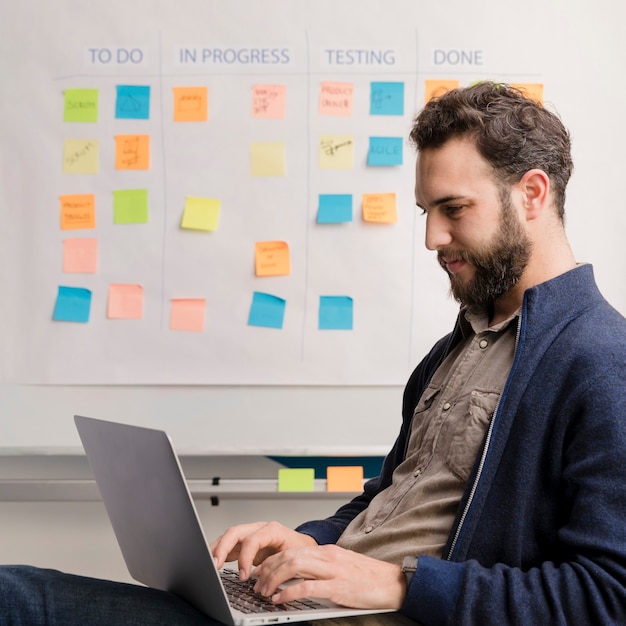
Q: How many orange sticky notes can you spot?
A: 8